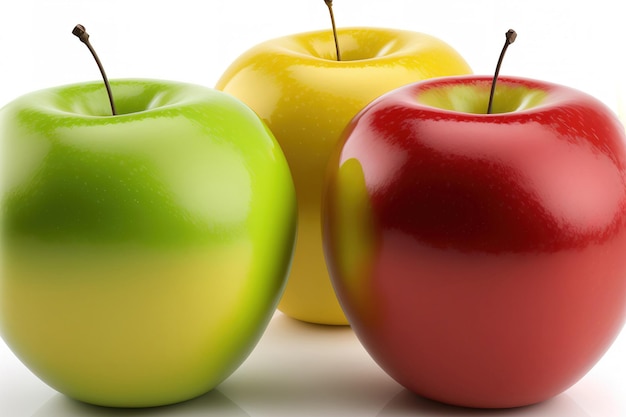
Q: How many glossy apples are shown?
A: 3